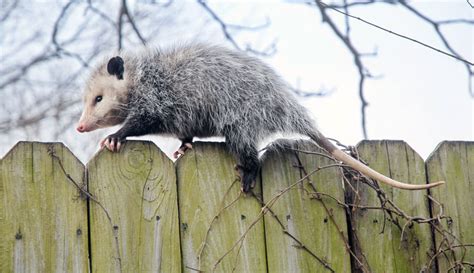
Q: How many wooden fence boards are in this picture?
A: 6